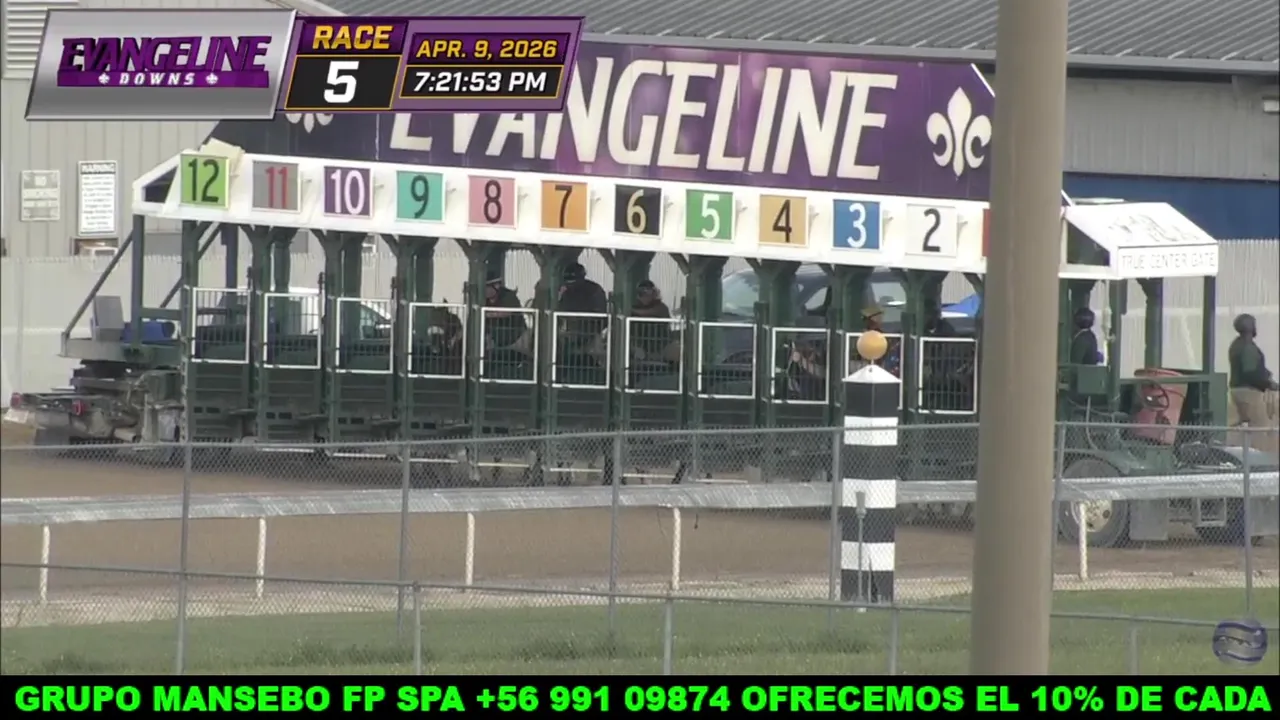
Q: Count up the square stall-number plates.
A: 12